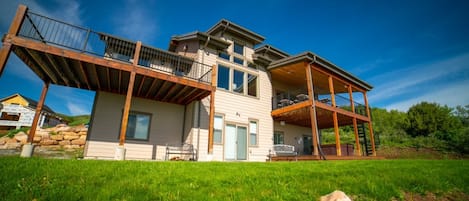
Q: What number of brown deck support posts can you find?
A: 8